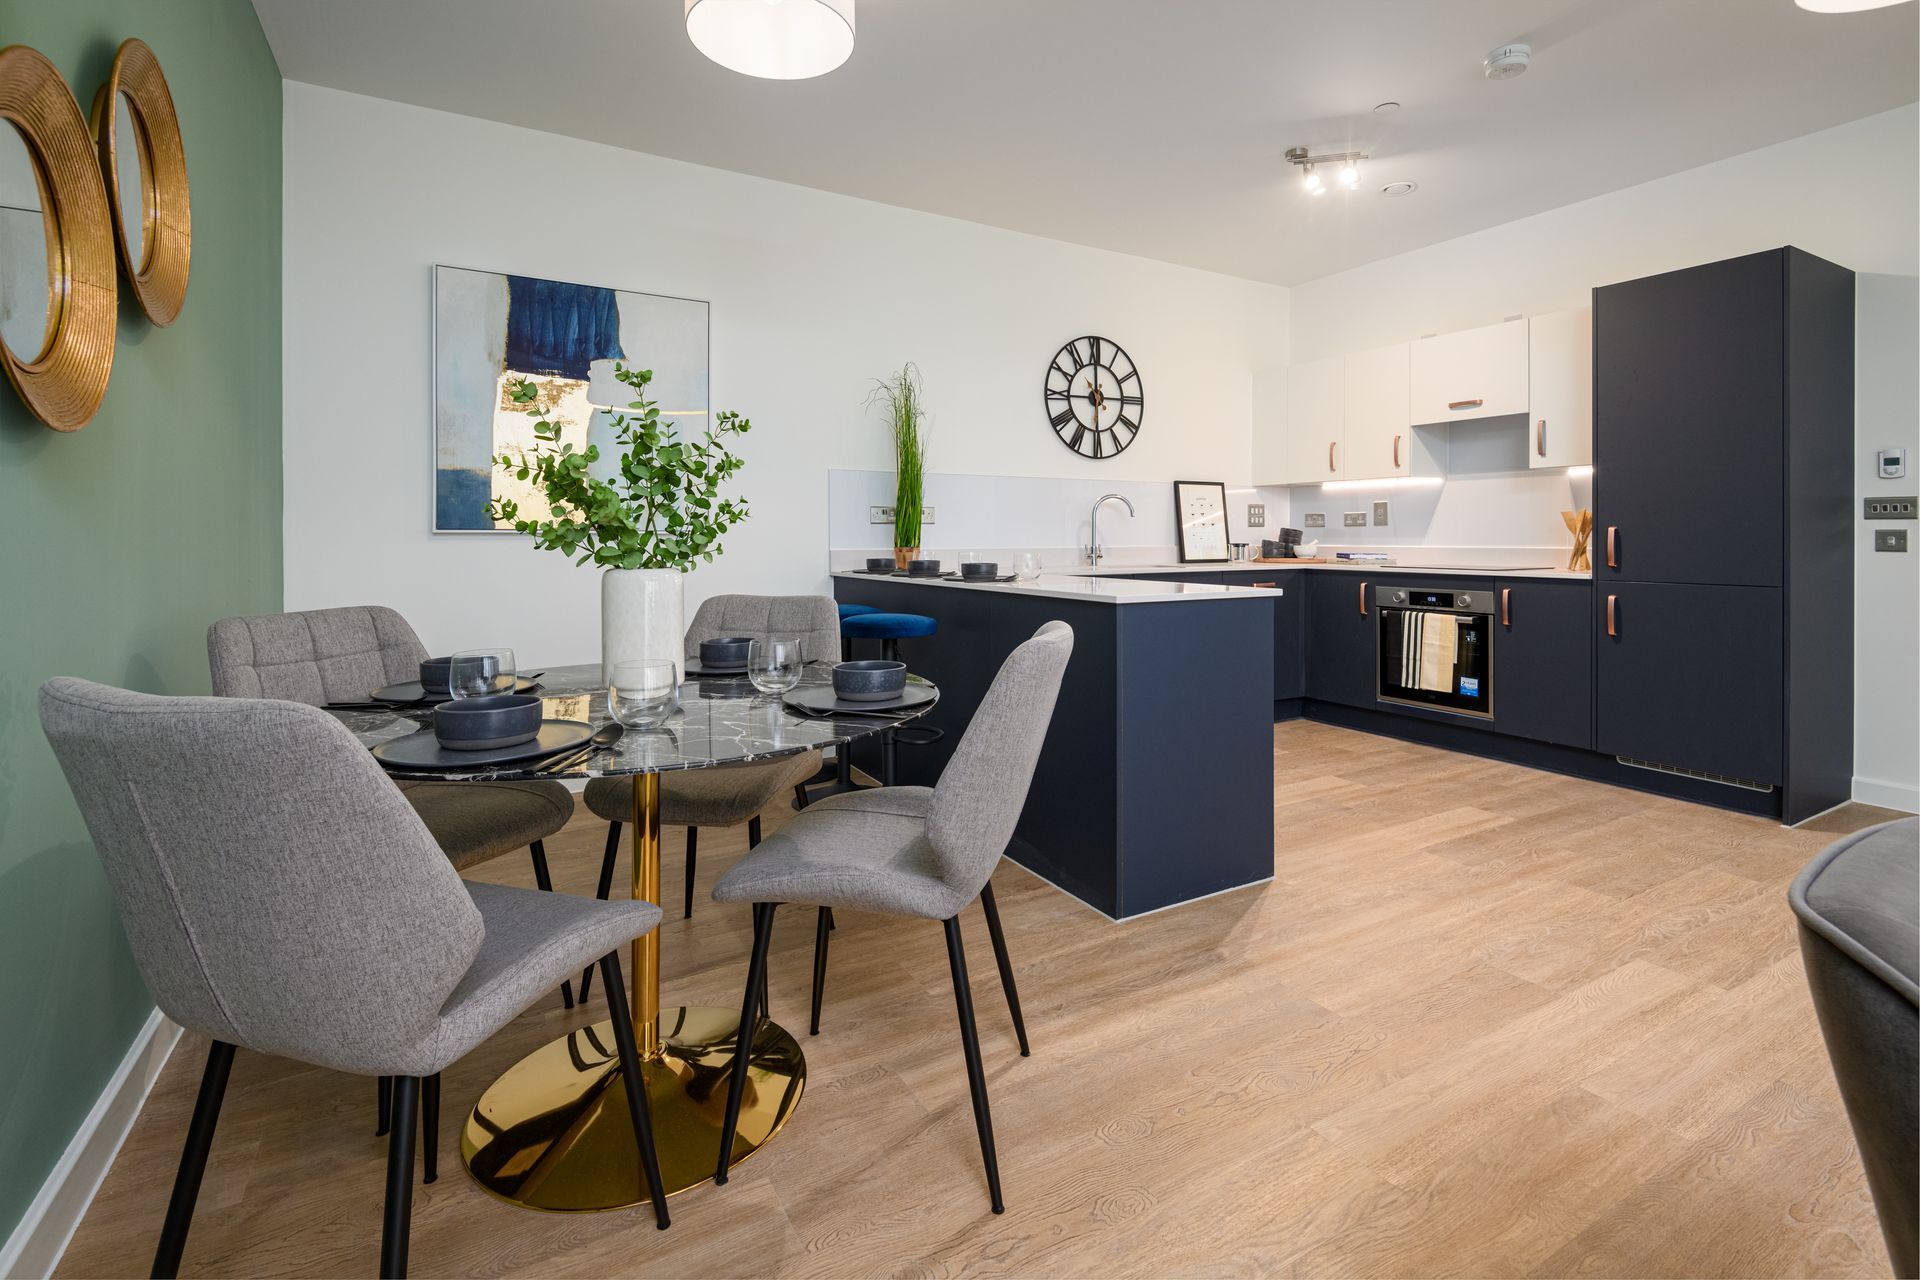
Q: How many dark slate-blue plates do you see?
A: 7